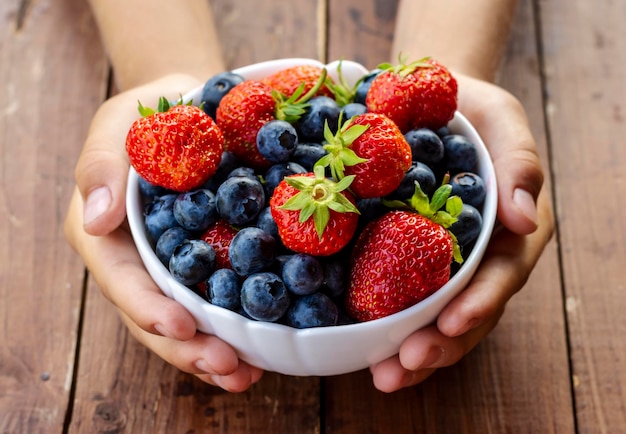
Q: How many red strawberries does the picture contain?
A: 8